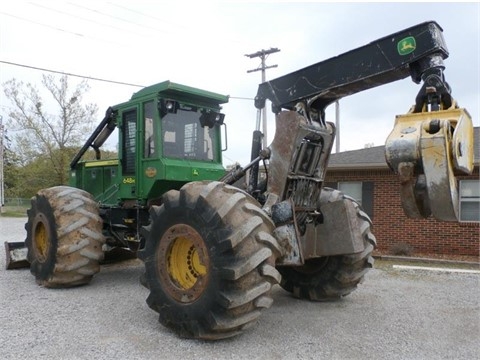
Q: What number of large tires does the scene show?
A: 3